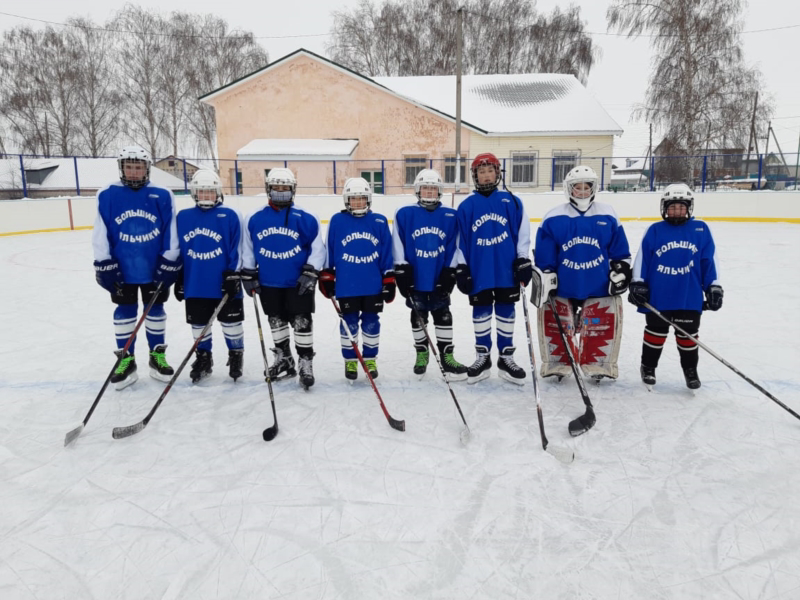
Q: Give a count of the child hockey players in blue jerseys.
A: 8